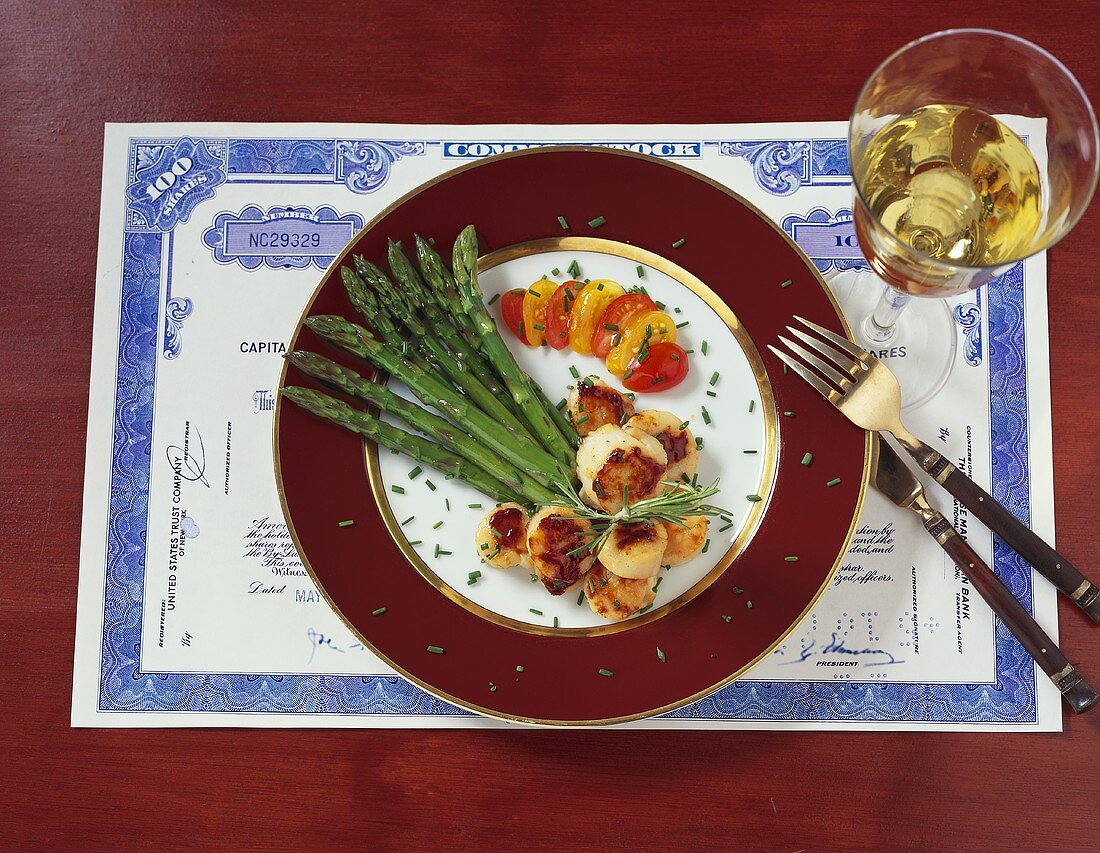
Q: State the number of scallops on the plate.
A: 8